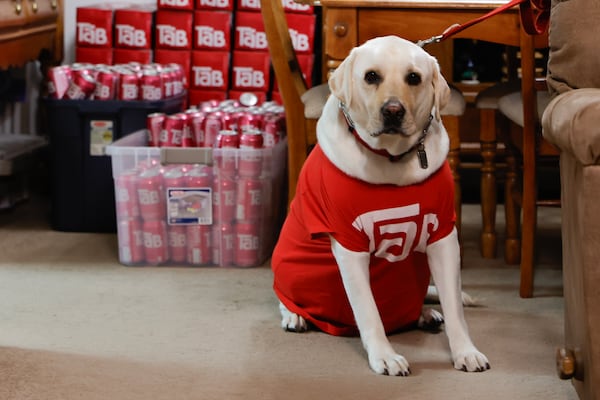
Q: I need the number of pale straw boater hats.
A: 0